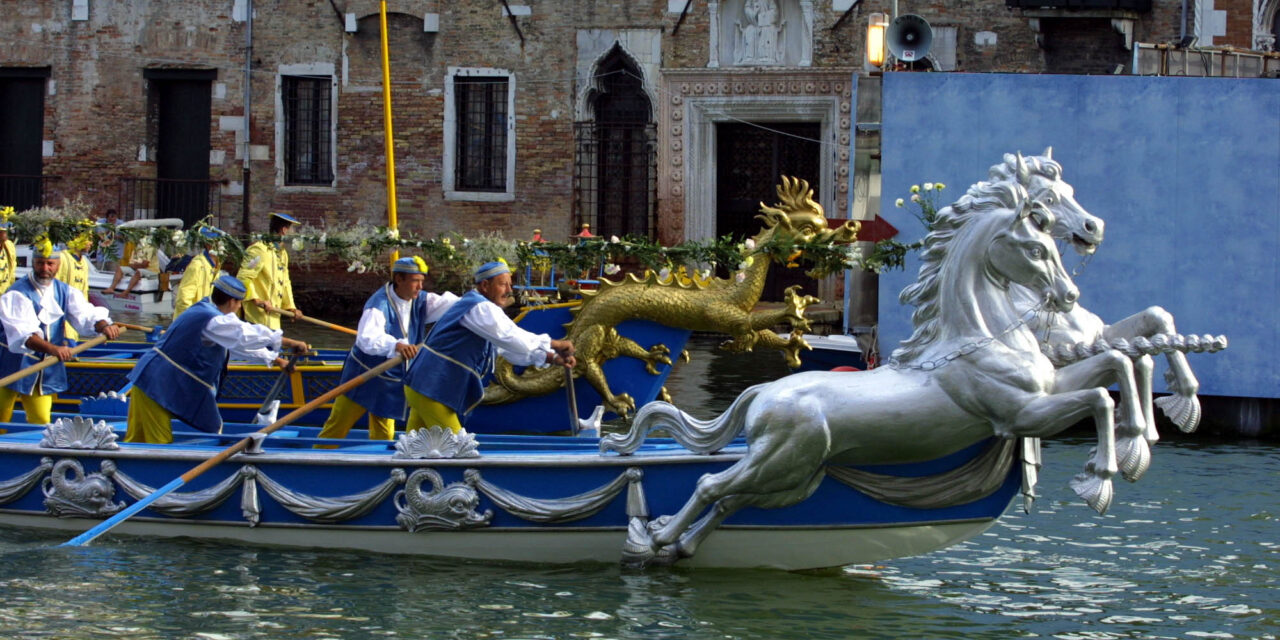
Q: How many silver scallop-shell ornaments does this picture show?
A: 2